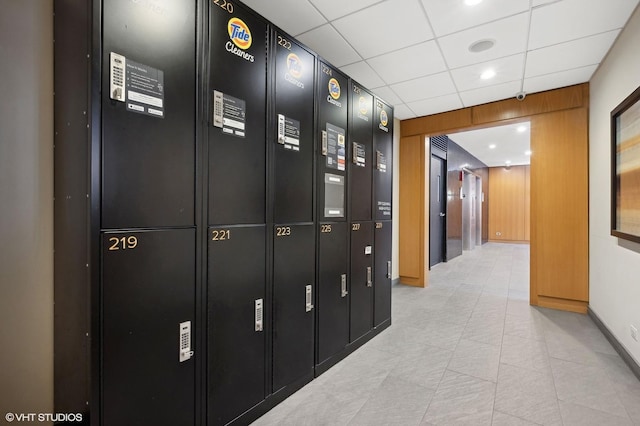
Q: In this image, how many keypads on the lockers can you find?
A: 12